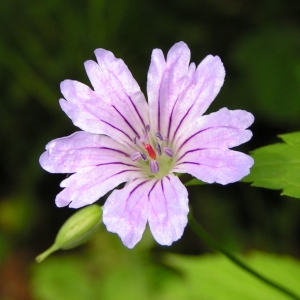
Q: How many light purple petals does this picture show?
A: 5